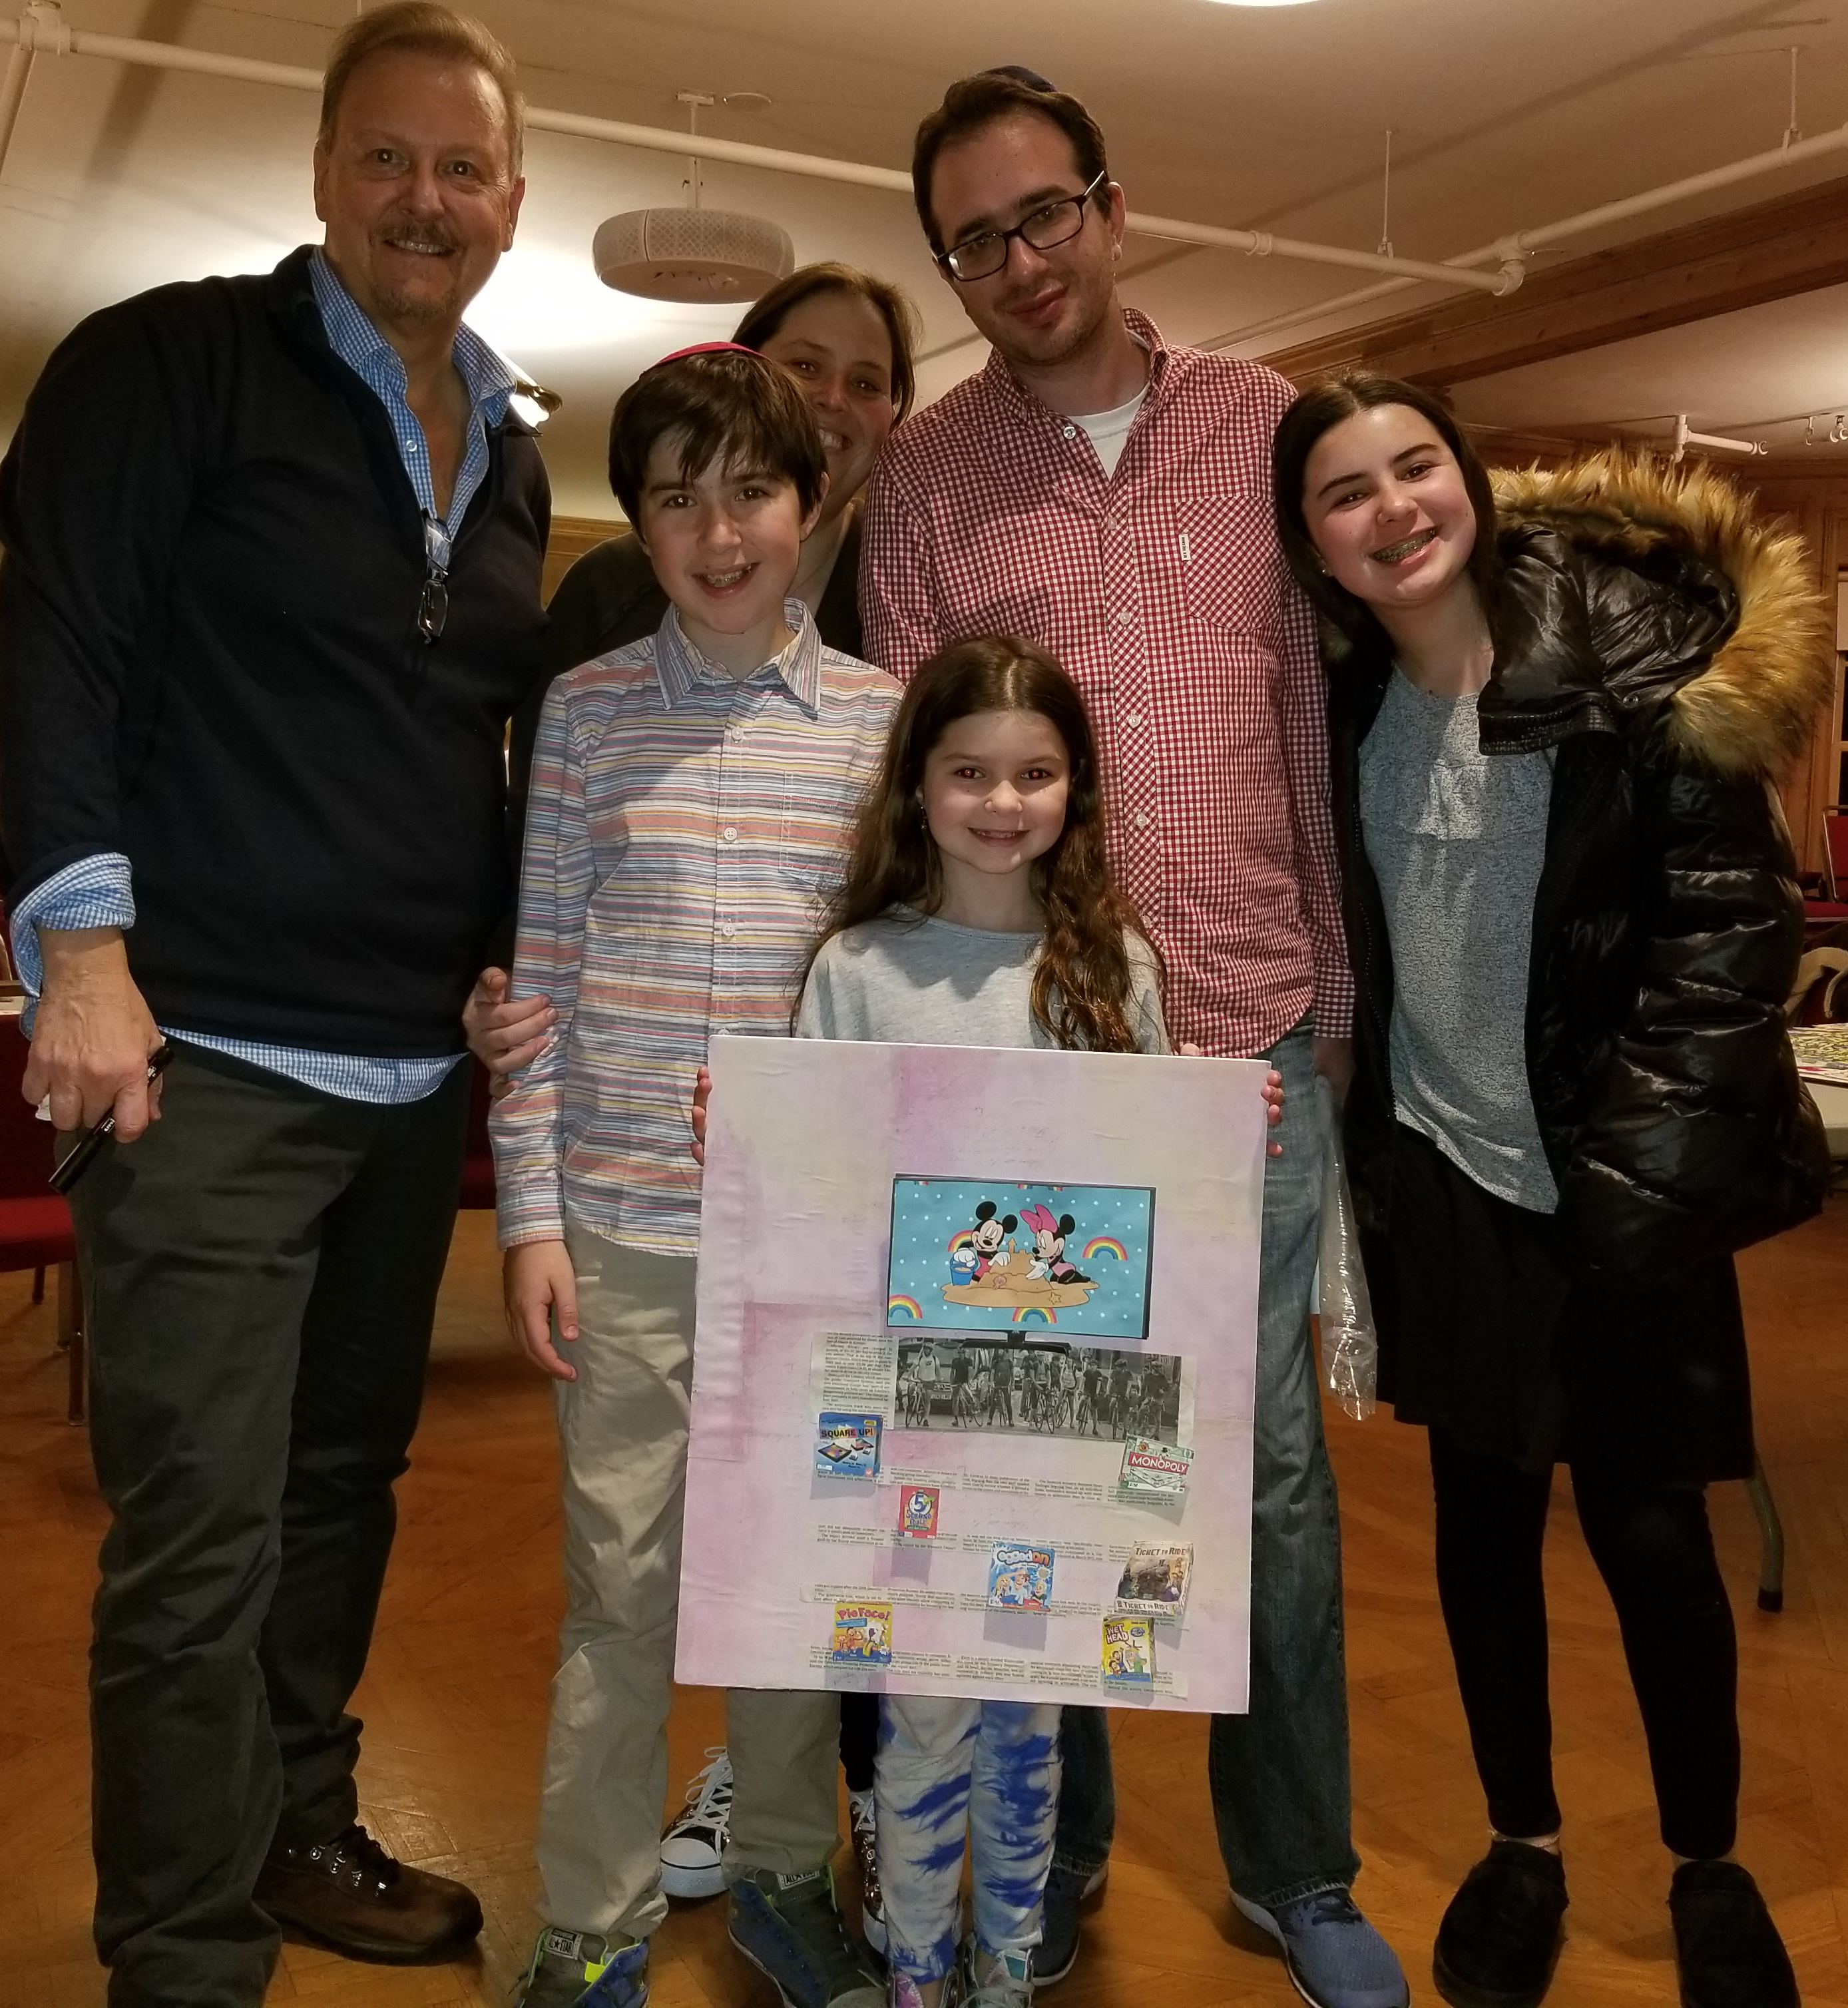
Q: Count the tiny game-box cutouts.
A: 7